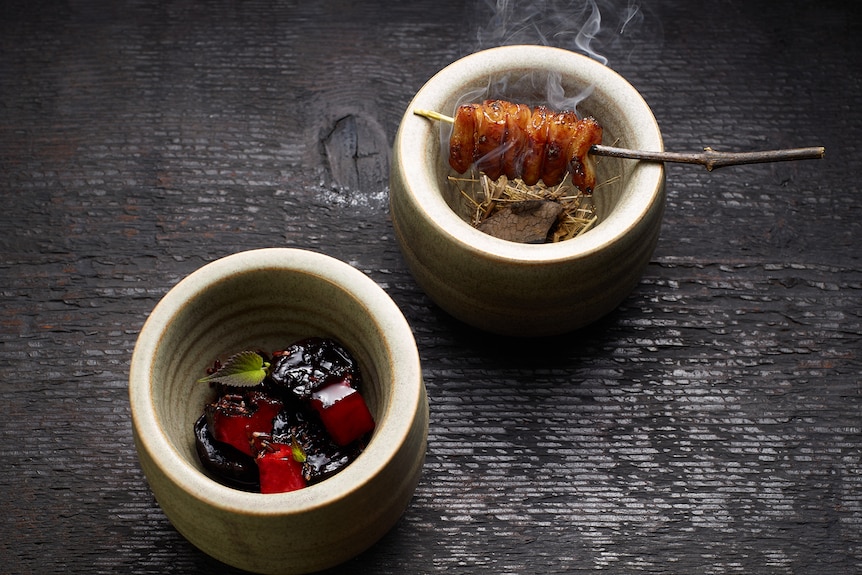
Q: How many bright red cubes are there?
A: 3